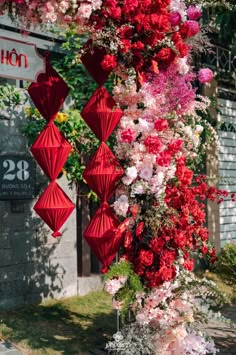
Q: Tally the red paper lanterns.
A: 7